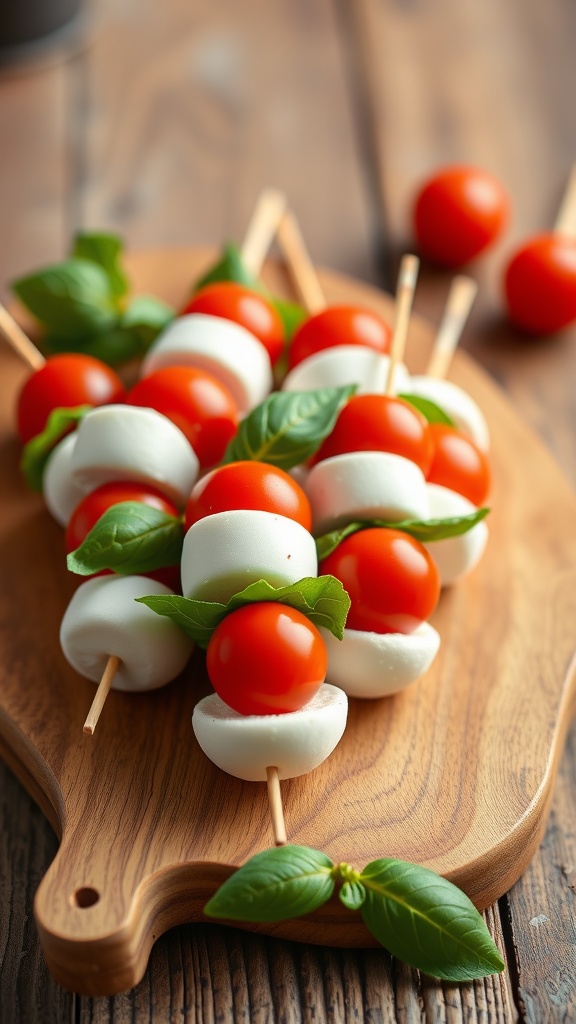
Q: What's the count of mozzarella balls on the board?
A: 11